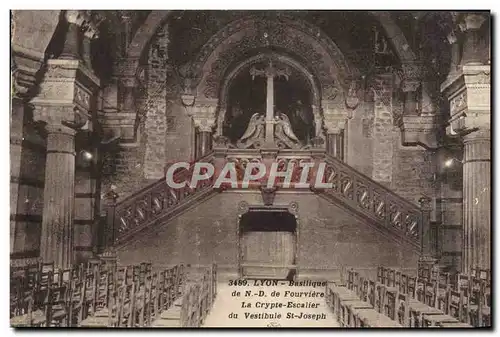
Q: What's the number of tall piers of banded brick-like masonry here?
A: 2